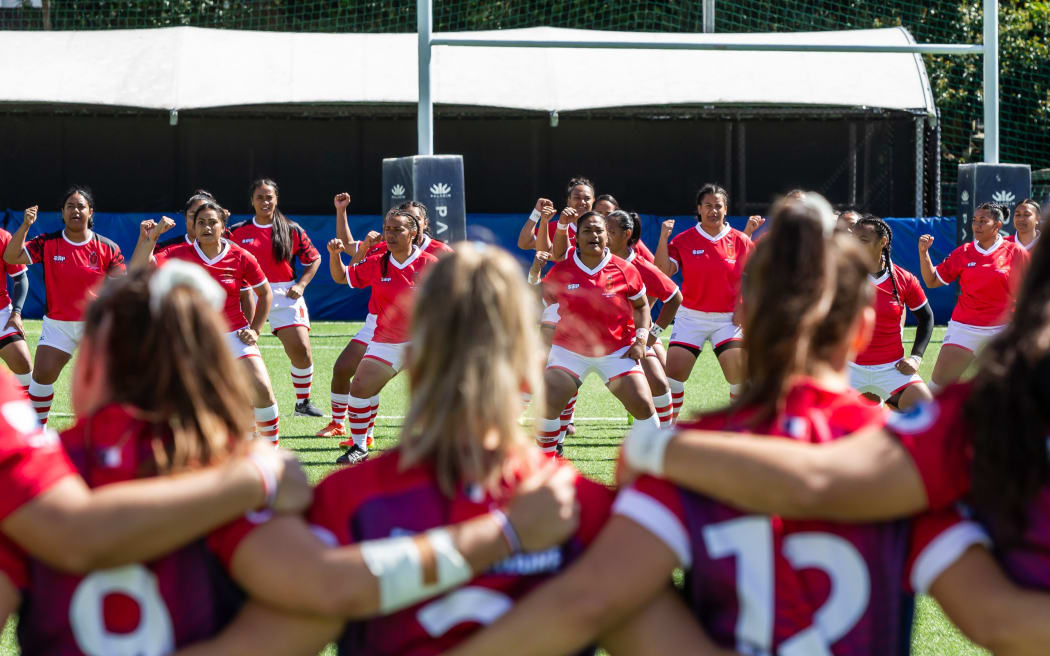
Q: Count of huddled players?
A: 5